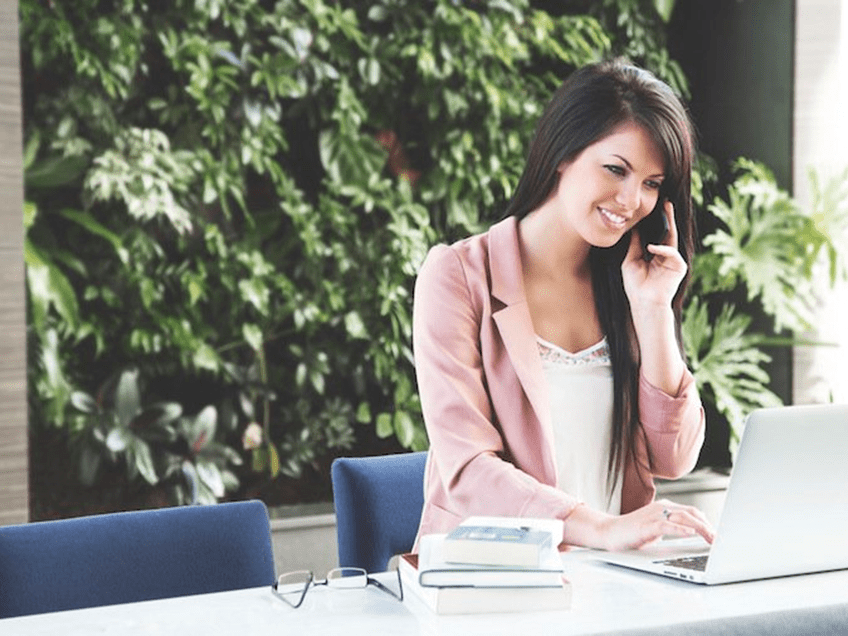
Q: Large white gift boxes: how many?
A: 0